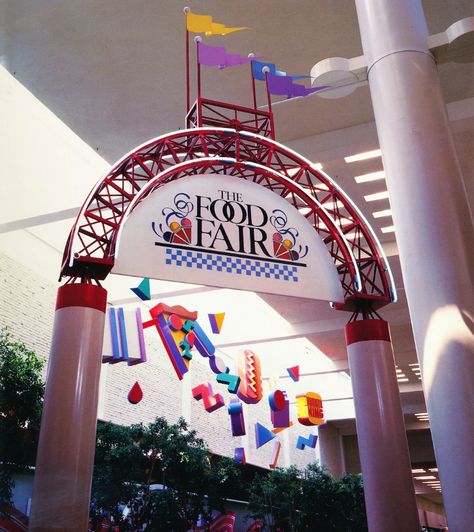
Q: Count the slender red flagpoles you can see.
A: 4